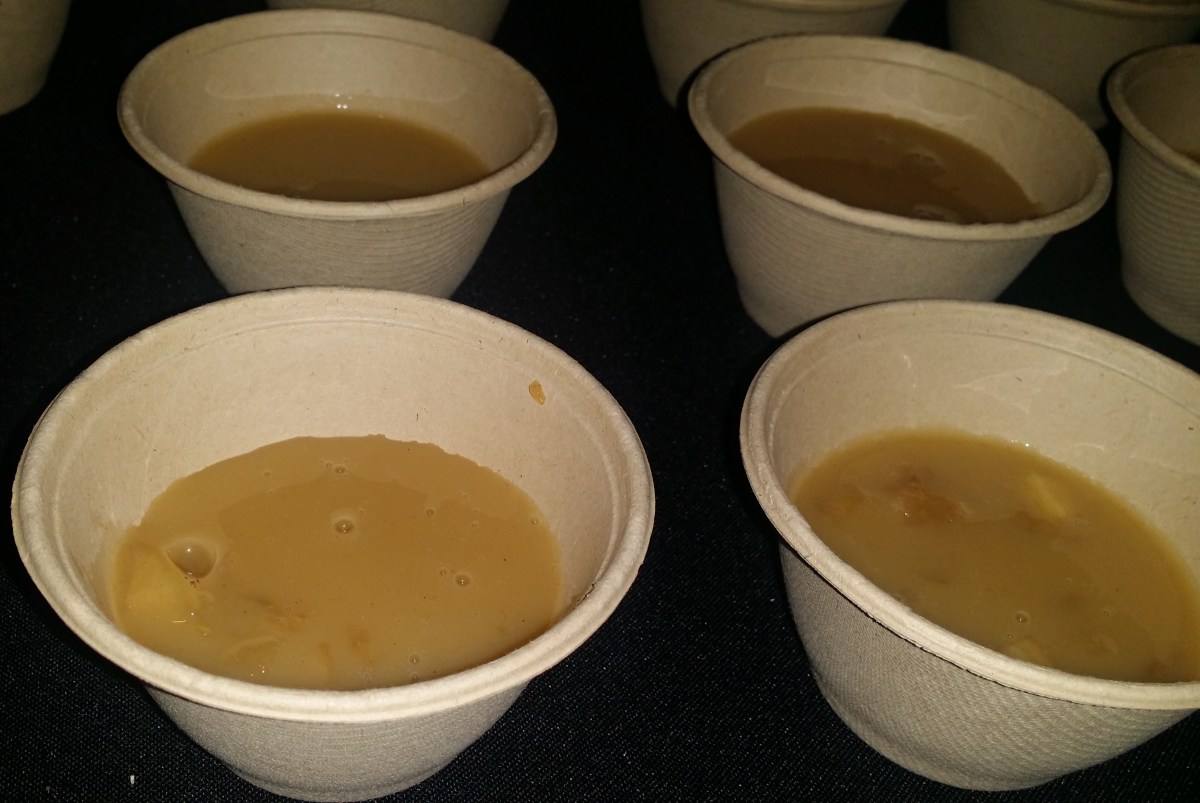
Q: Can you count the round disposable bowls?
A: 9